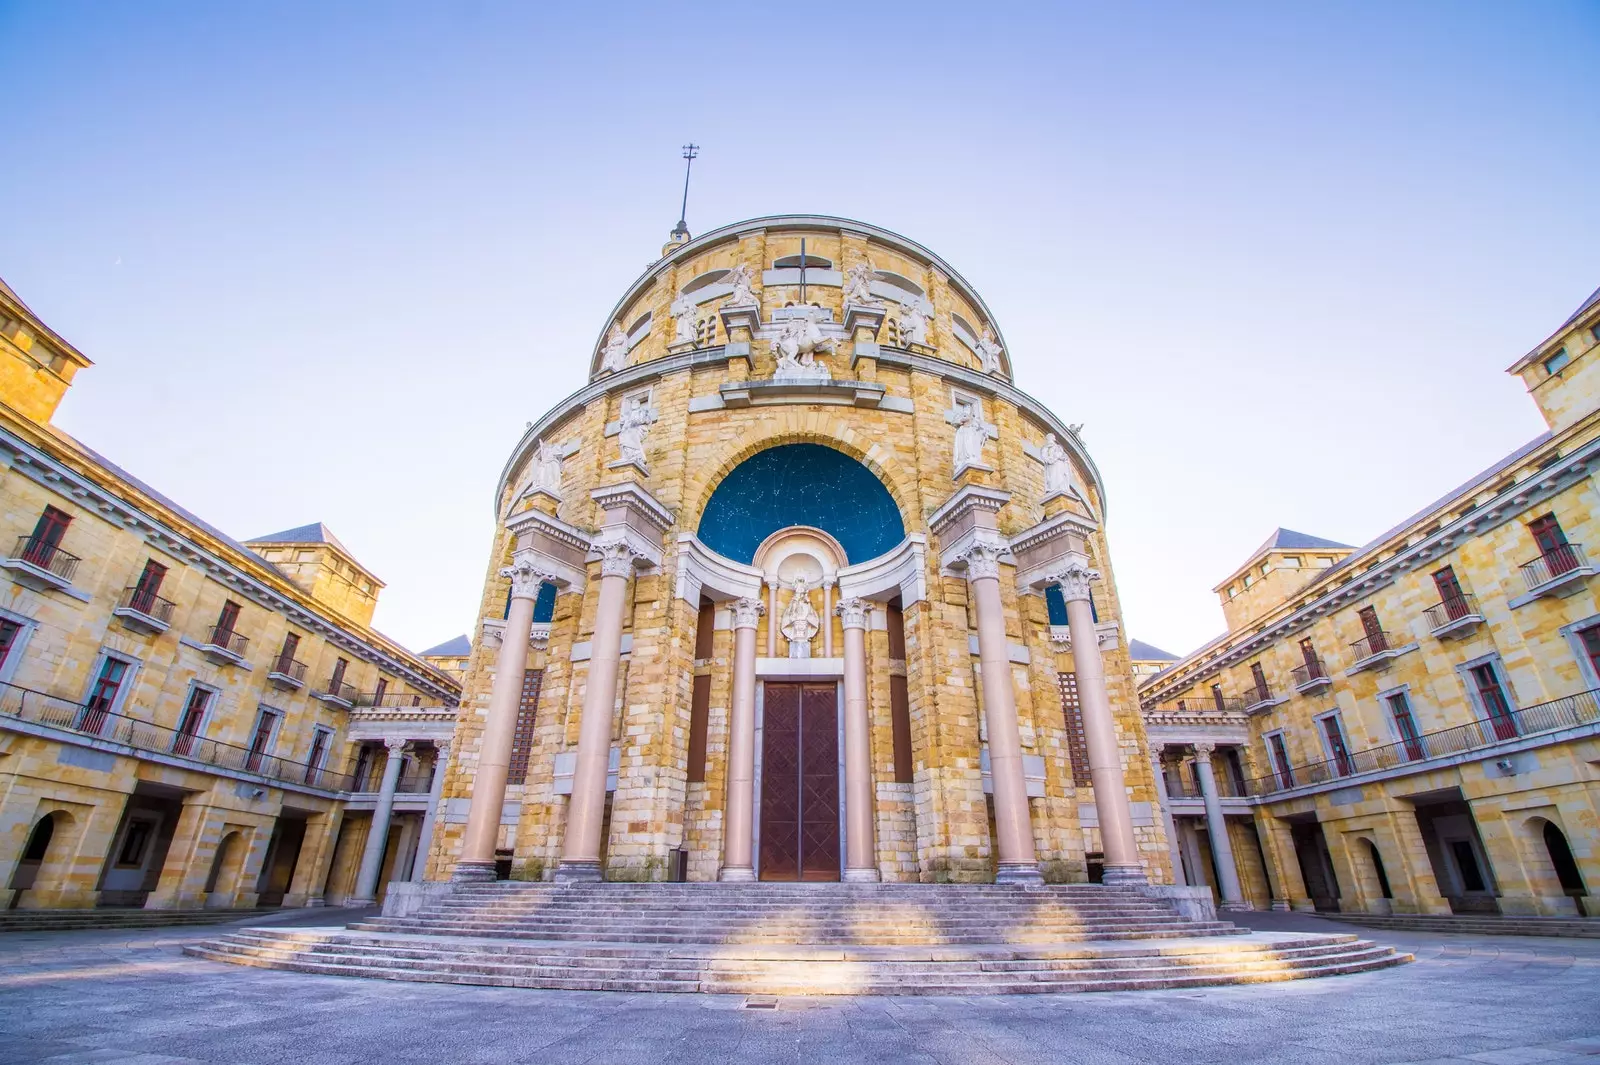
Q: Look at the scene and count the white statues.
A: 12